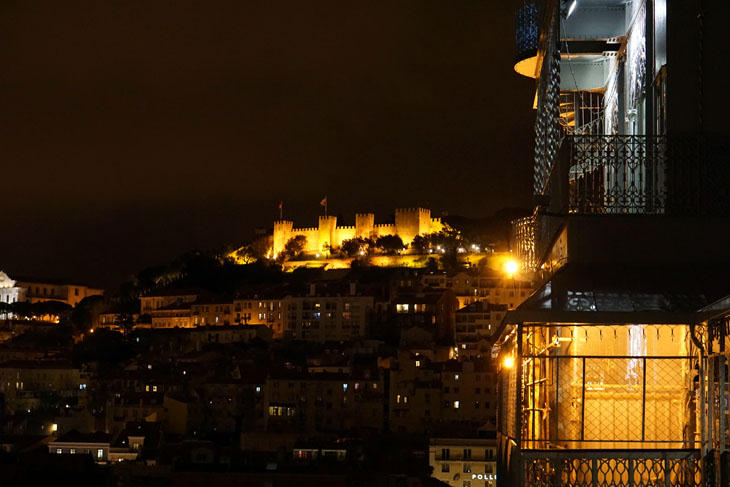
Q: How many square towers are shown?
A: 4